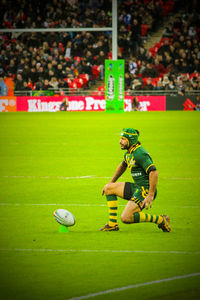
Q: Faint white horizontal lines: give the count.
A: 3